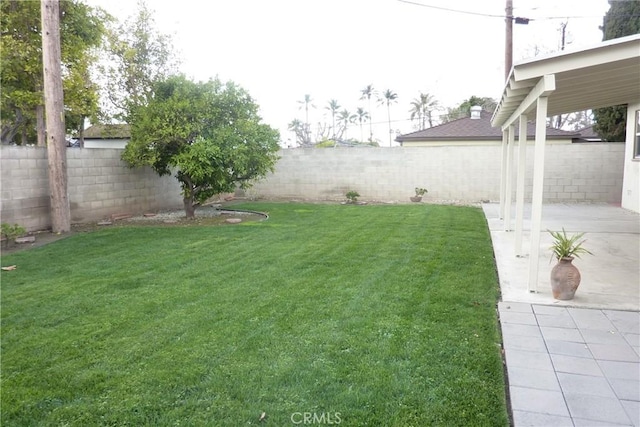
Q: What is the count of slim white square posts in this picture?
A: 4